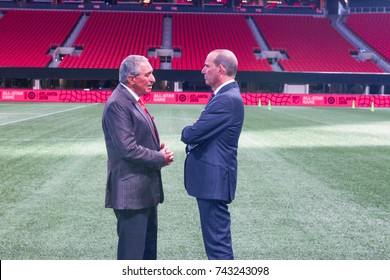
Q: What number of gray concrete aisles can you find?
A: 4